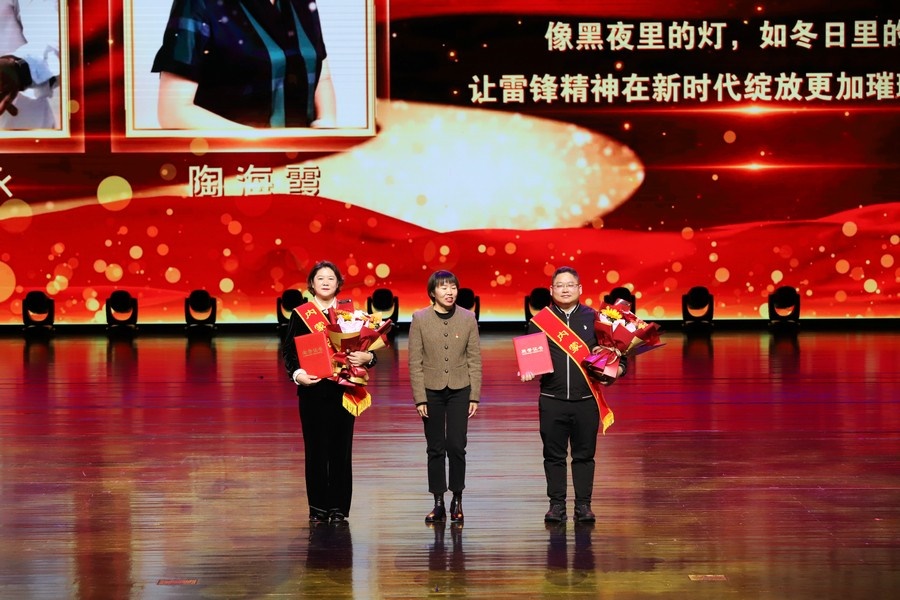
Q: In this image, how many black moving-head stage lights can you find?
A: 10